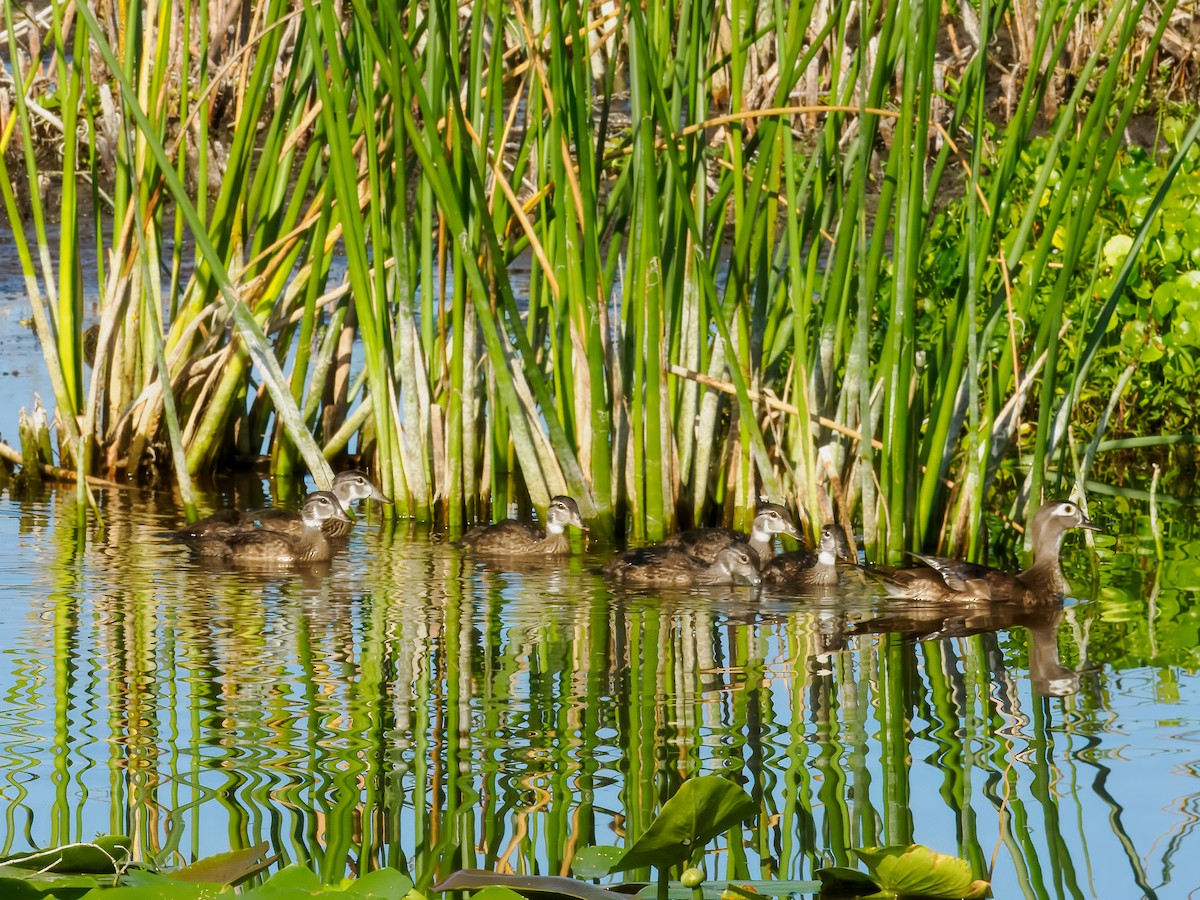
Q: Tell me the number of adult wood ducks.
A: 1